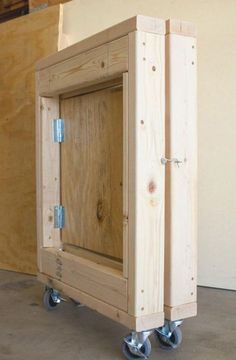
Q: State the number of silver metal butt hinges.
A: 2